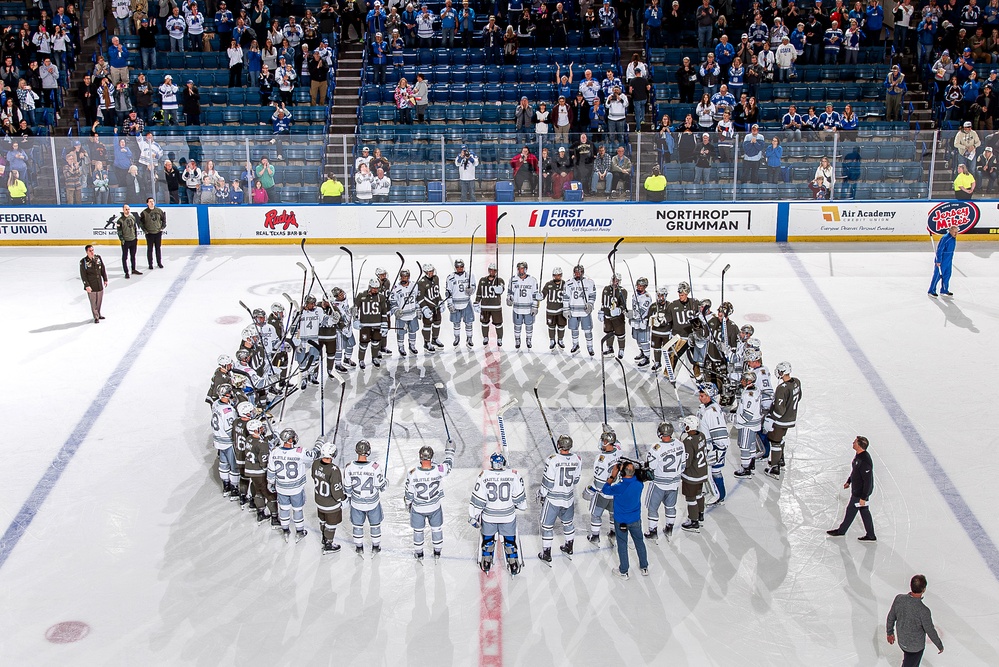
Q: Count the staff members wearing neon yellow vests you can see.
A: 4